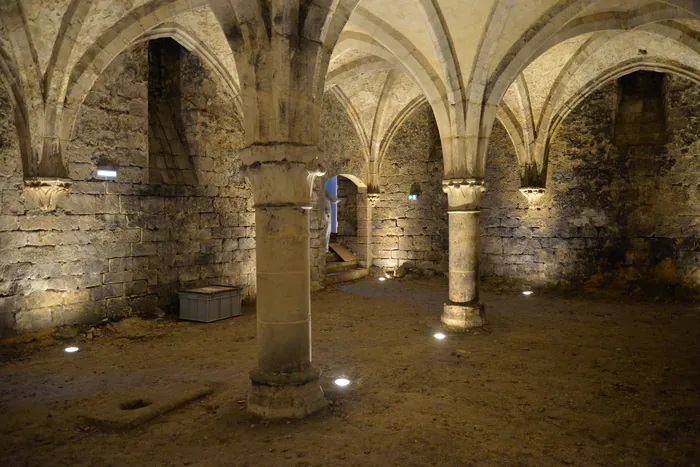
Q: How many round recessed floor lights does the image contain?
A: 5